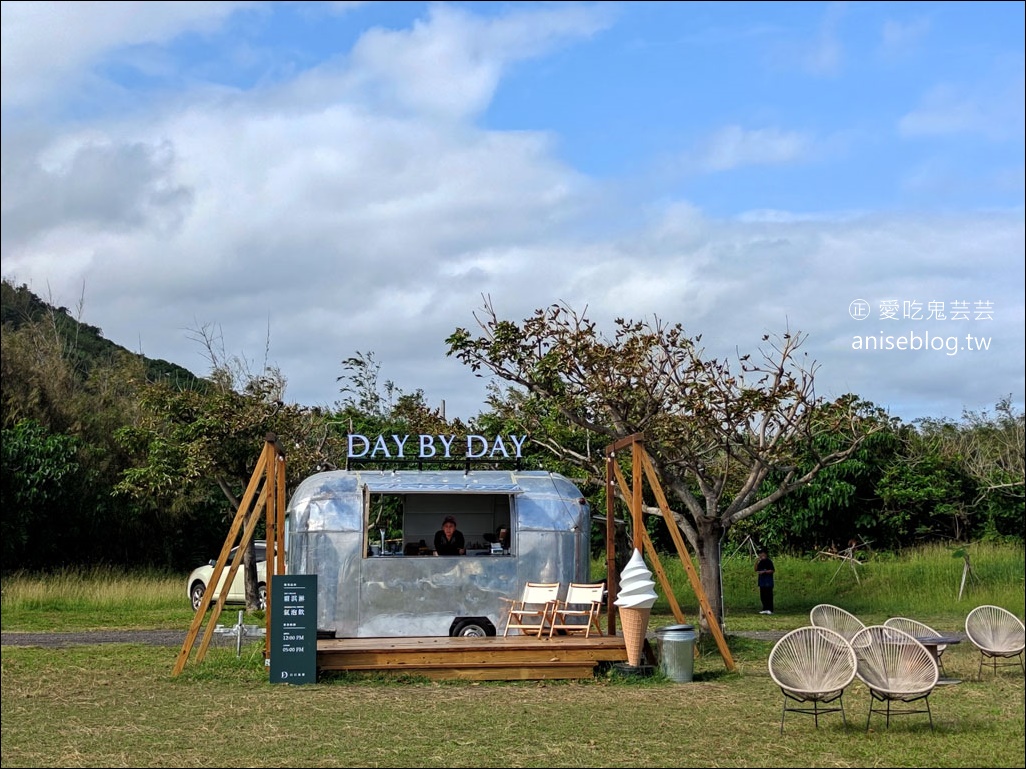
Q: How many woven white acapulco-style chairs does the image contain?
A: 5